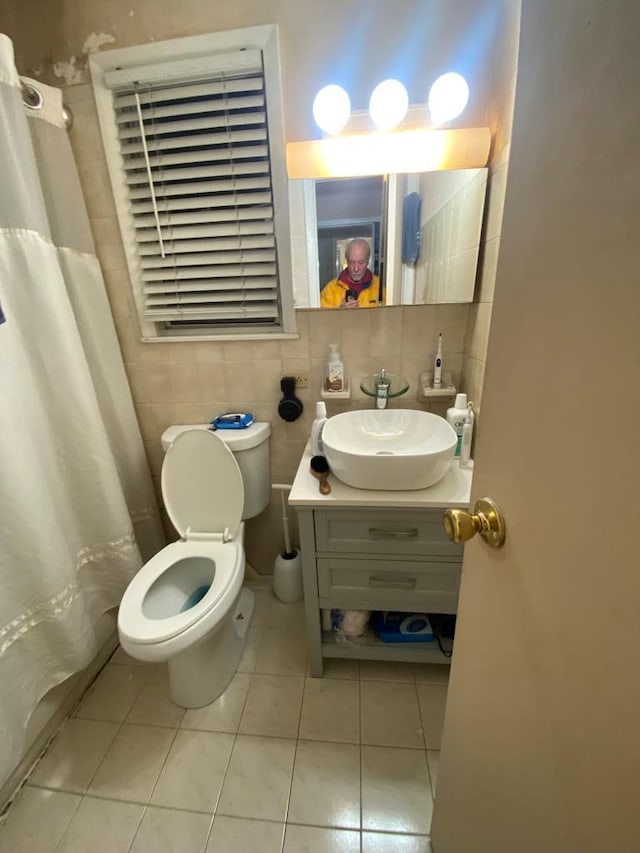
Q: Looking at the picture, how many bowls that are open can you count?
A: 1